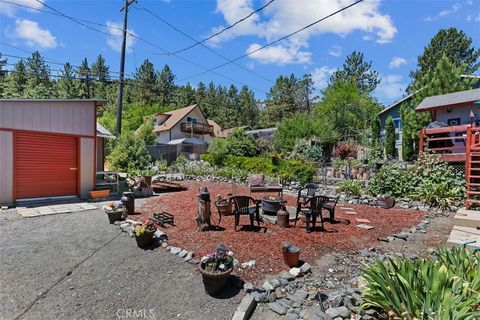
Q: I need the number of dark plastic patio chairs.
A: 4